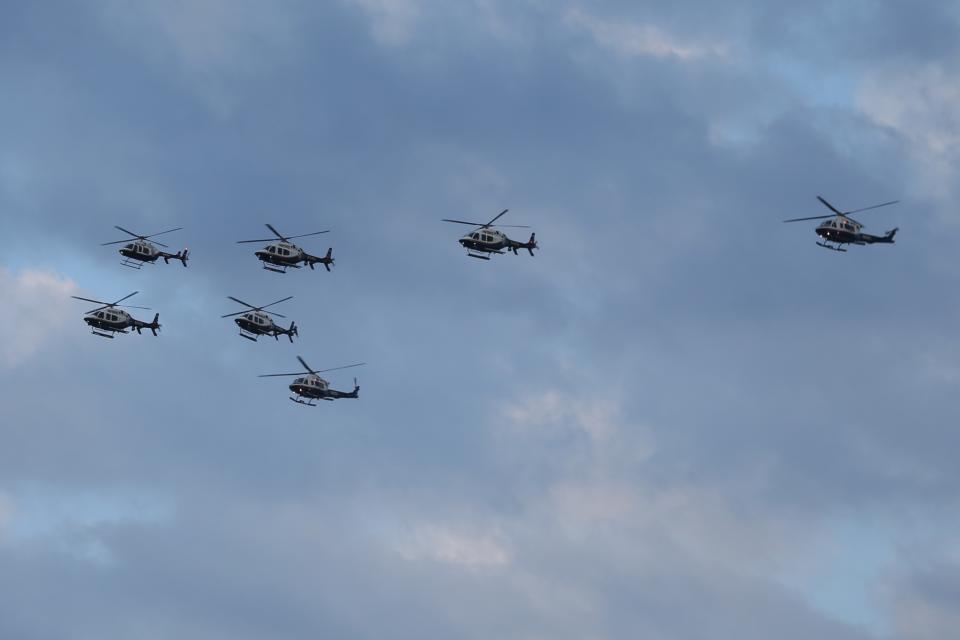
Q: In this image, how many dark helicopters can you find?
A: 7